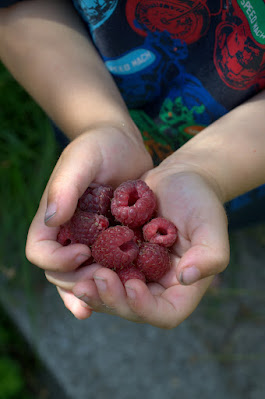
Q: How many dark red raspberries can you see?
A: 8